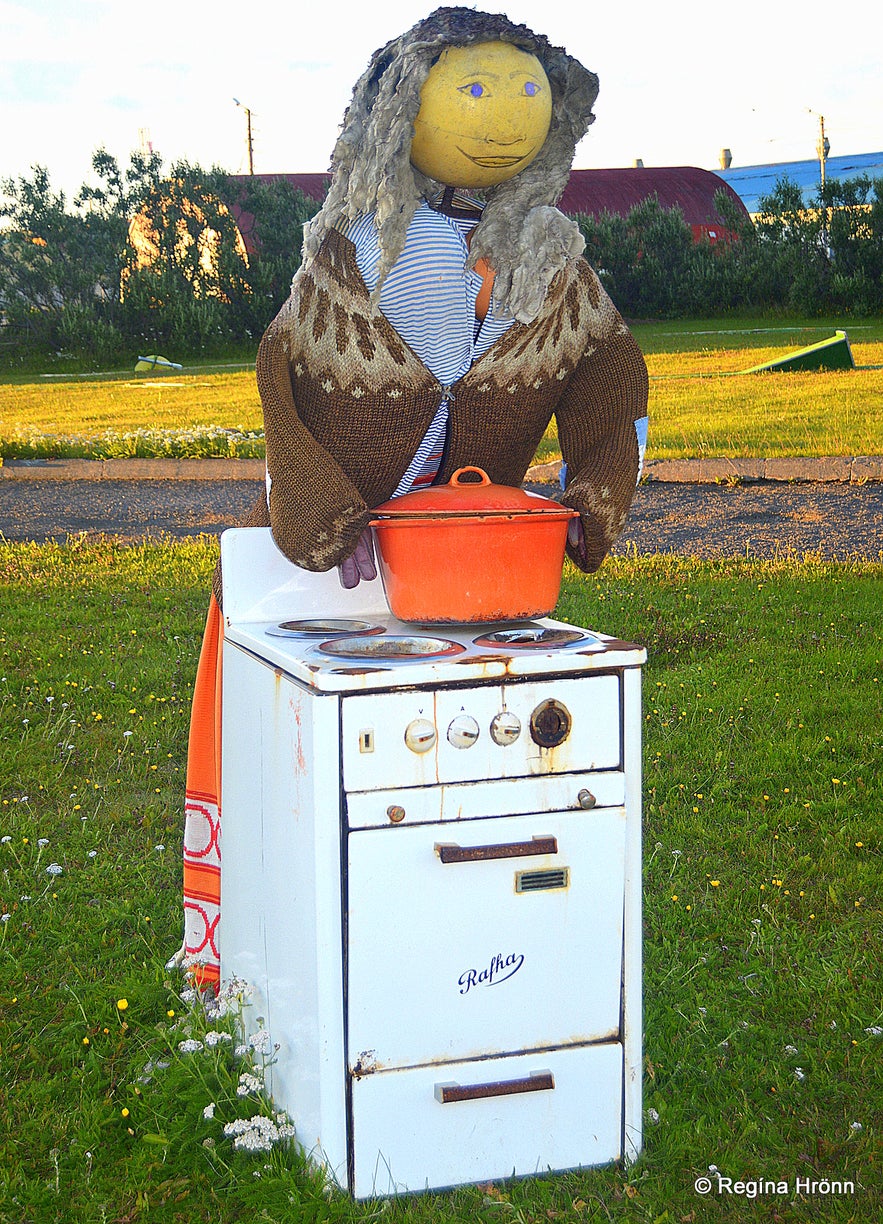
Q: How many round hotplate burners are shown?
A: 3